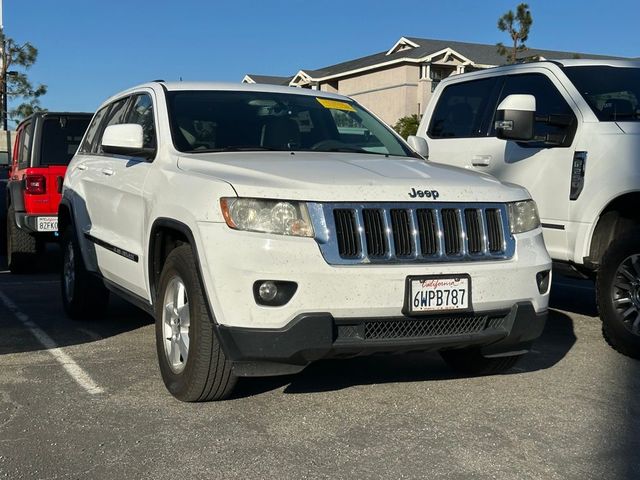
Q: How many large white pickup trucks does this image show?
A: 1